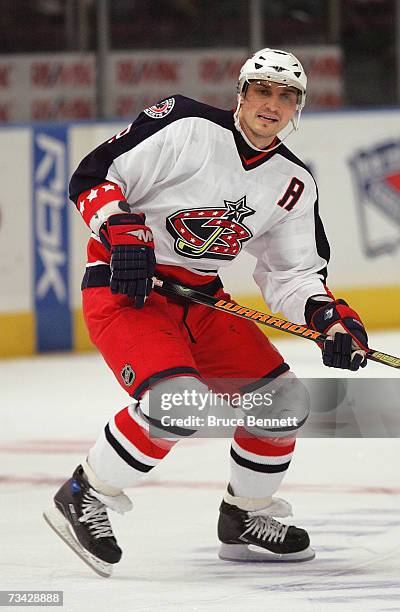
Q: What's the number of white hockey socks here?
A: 2